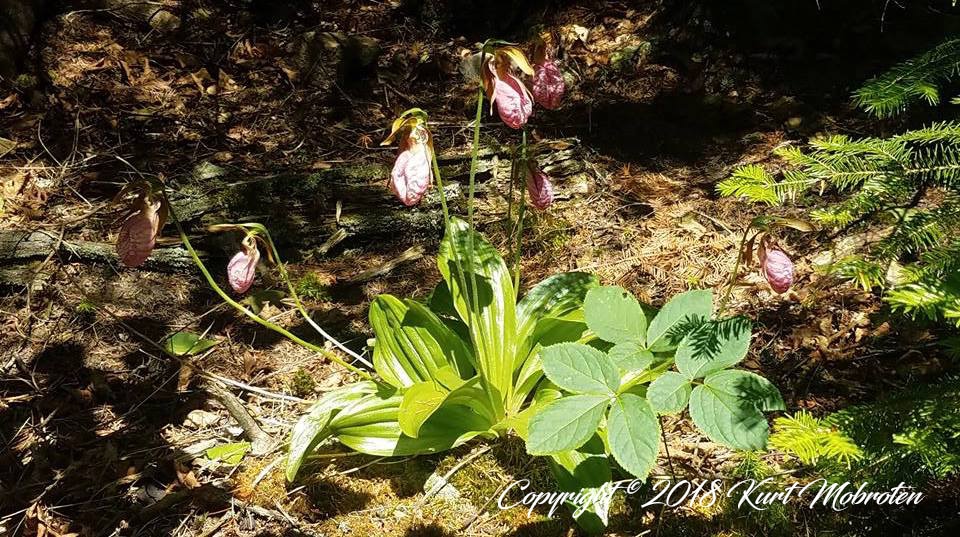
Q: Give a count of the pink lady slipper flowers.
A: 7